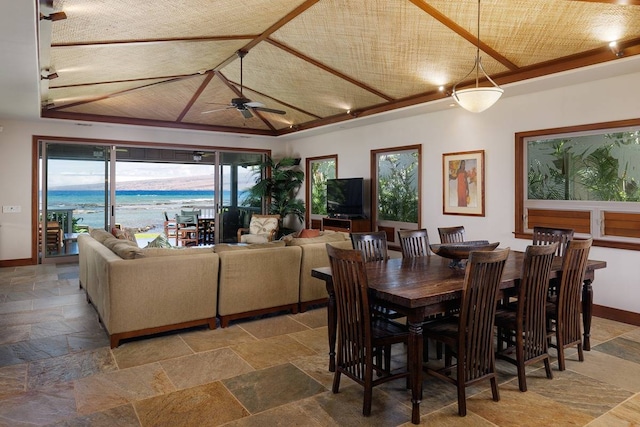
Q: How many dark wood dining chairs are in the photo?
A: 8